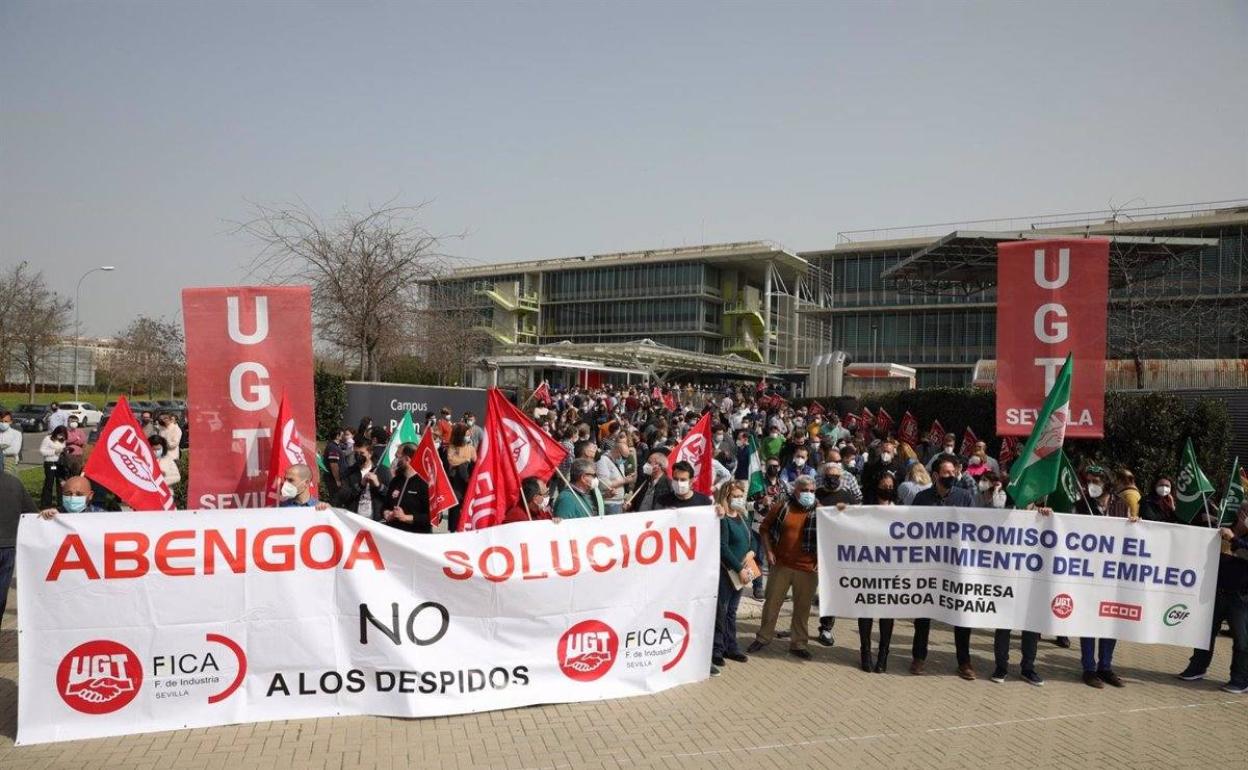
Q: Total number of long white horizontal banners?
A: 2